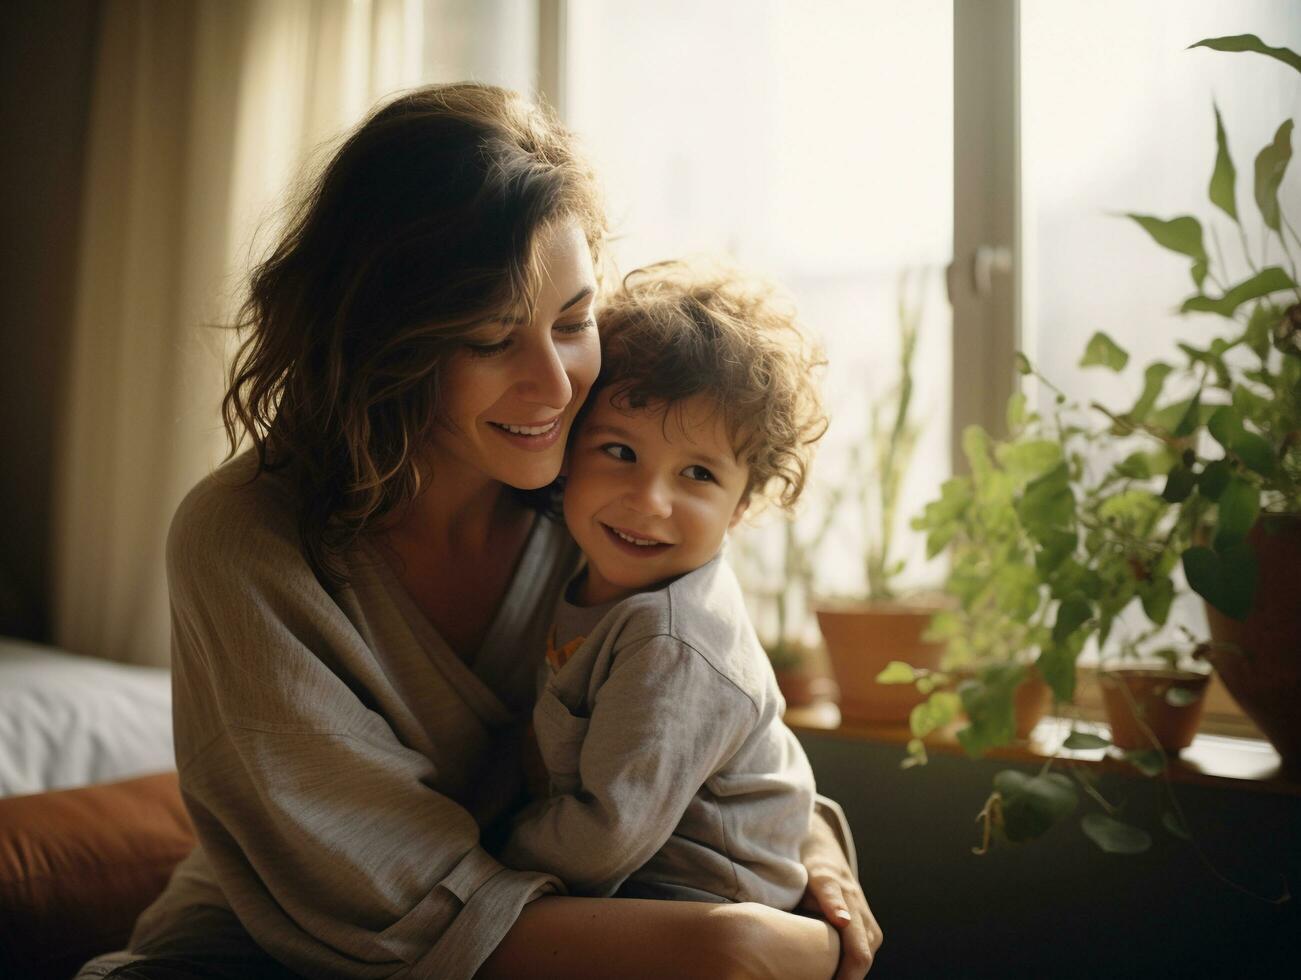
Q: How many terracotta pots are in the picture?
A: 5